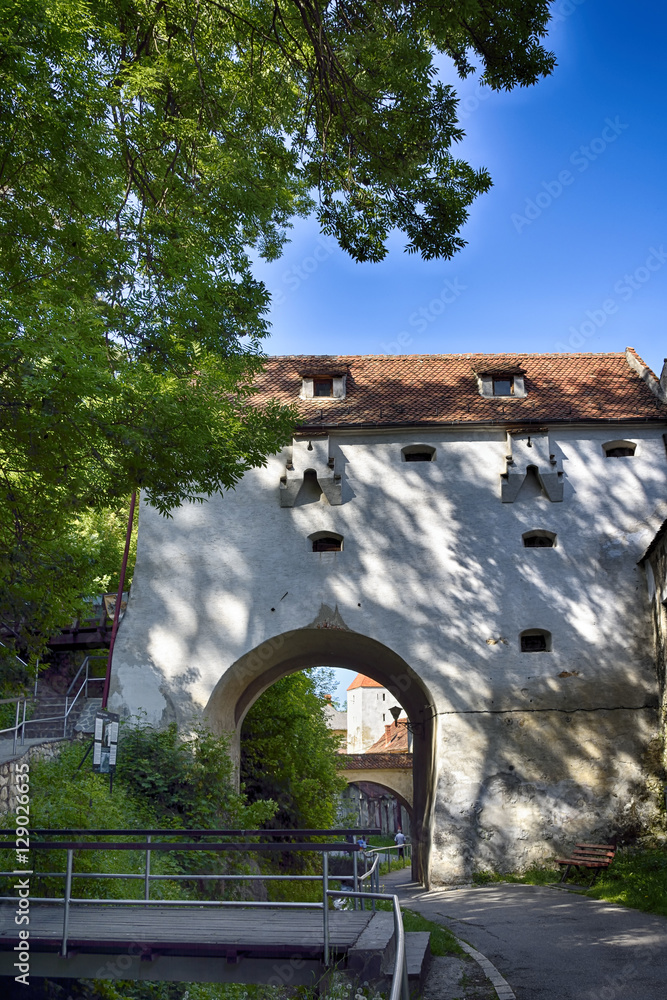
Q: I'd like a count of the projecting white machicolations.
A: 2